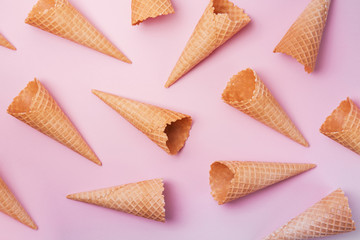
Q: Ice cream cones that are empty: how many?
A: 13